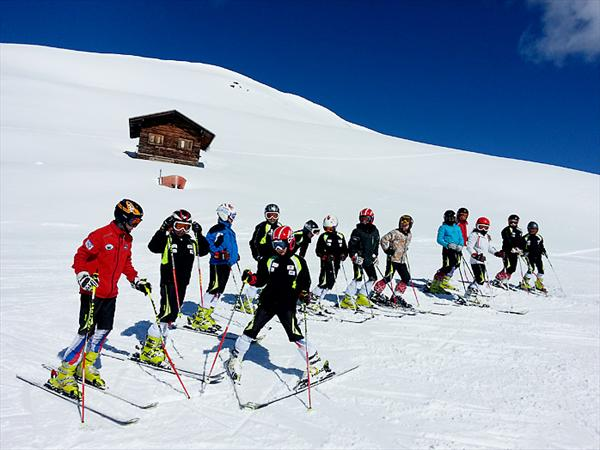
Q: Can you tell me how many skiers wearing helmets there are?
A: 14